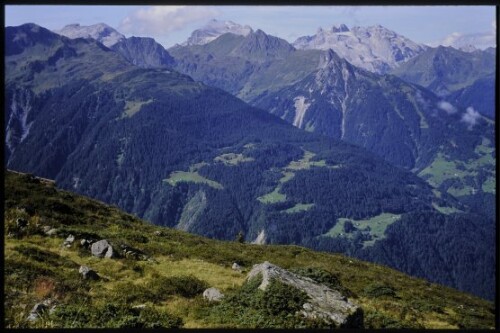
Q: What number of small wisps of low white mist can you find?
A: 2